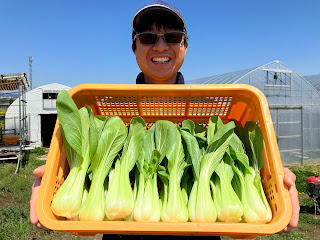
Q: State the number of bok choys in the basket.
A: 8